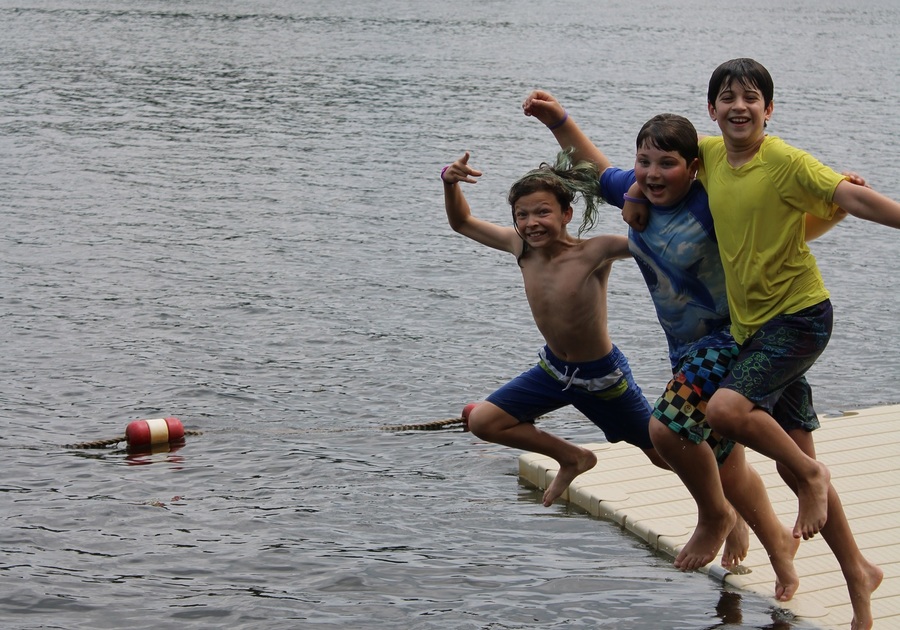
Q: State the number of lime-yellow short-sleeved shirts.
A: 1